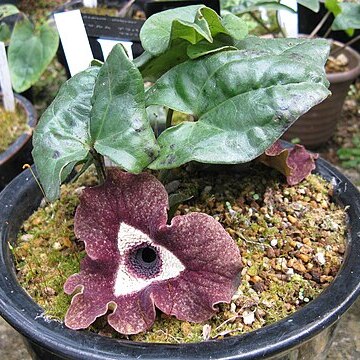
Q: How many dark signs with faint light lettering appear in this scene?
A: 1